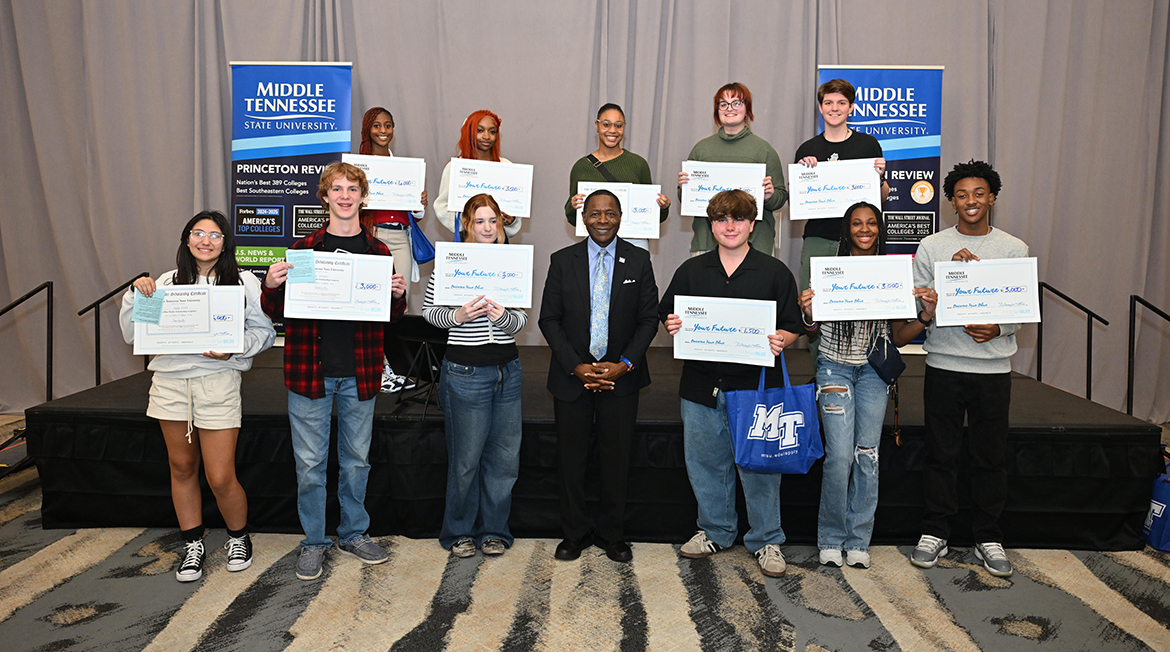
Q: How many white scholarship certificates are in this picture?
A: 11